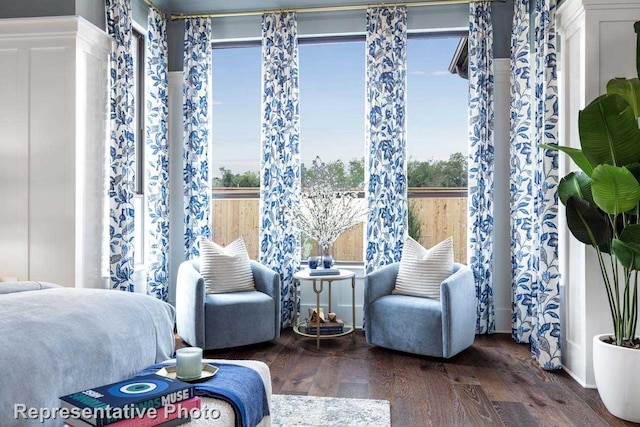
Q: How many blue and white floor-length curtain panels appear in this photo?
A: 8